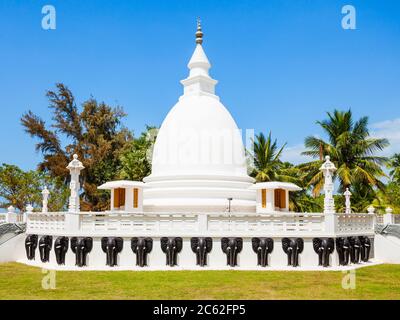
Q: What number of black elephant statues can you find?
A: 15